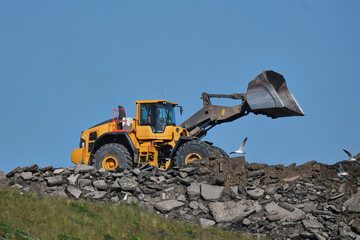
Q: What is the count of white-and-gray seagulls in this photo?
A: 3